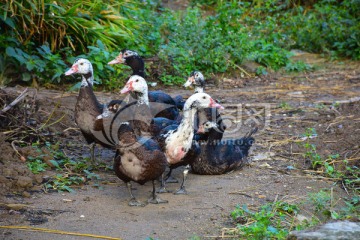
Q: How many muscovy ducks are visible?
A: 7